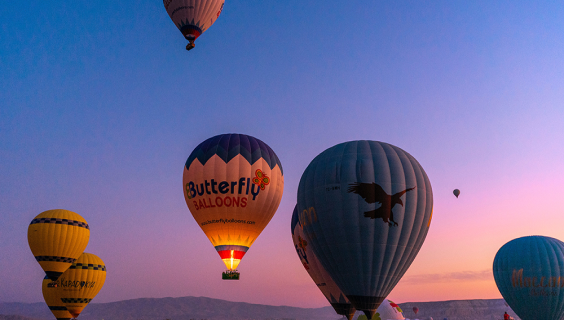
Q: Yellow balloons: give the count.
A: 3